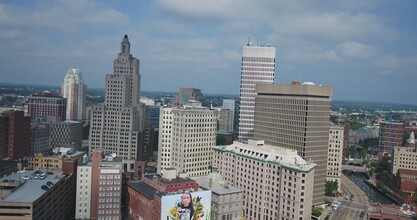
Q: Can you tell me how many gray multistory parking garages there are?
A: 1